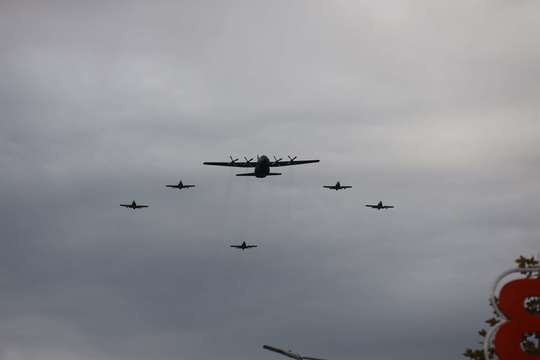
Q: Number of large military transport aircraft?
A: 1